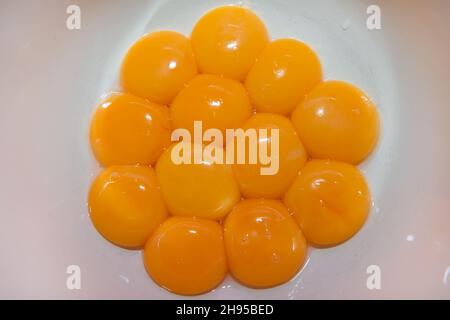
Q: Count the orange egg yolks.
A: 12